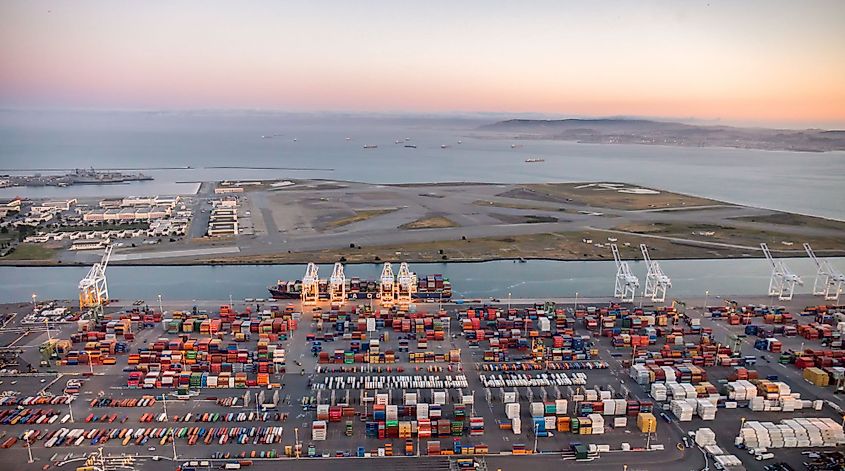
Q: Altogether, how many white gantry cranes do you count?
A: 9